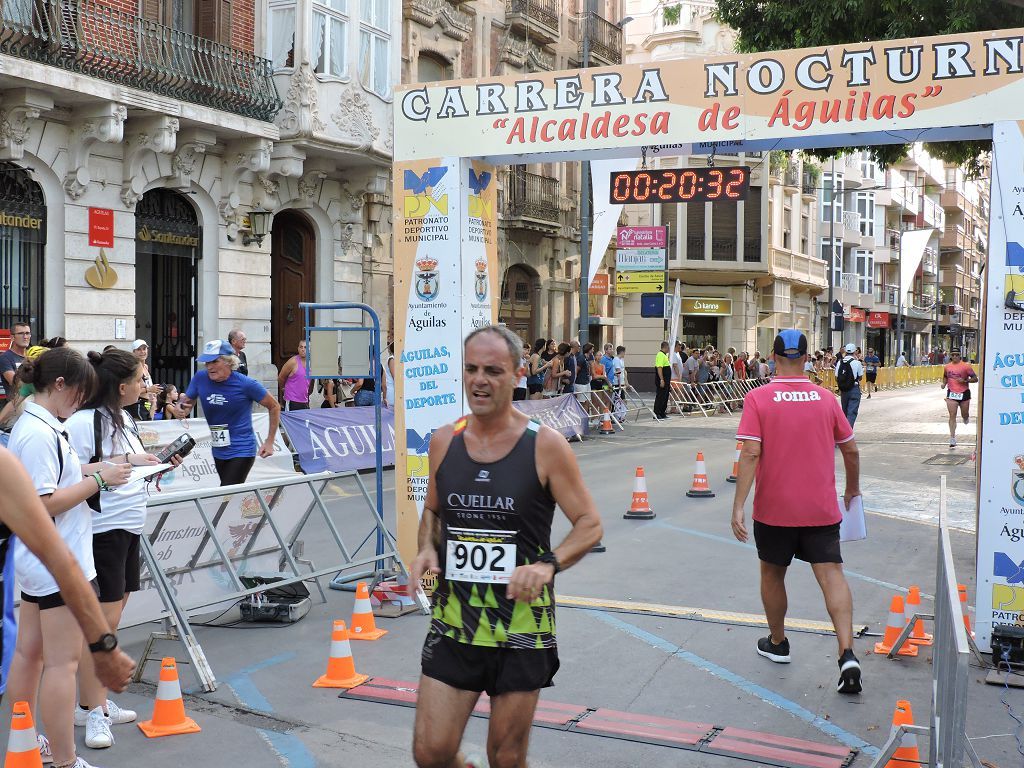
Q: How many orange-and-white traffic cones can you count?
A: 12